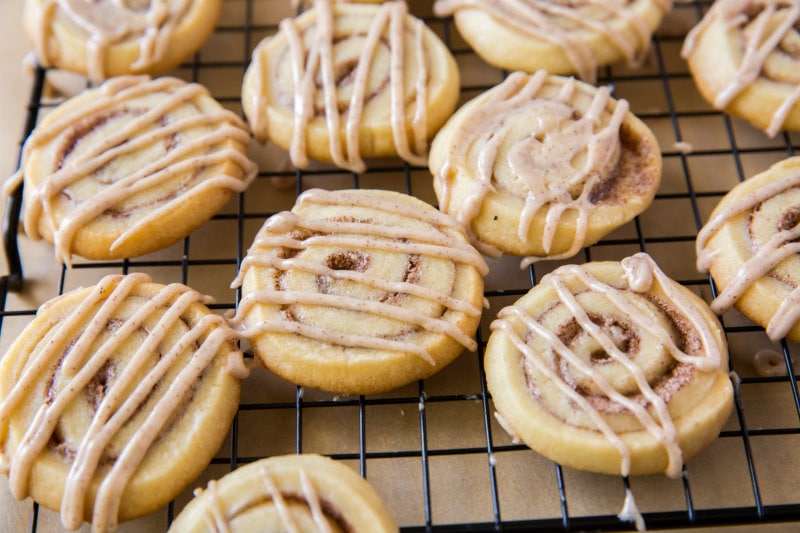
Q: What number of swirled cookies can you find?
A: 11